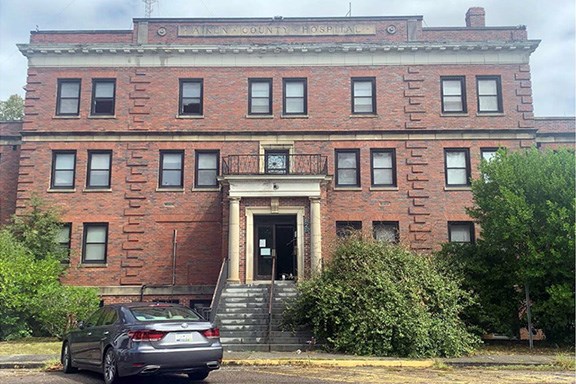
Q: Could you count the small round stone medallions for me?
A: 2